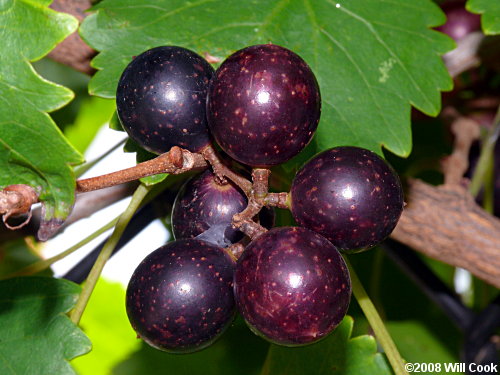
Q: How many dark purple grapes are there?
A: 6